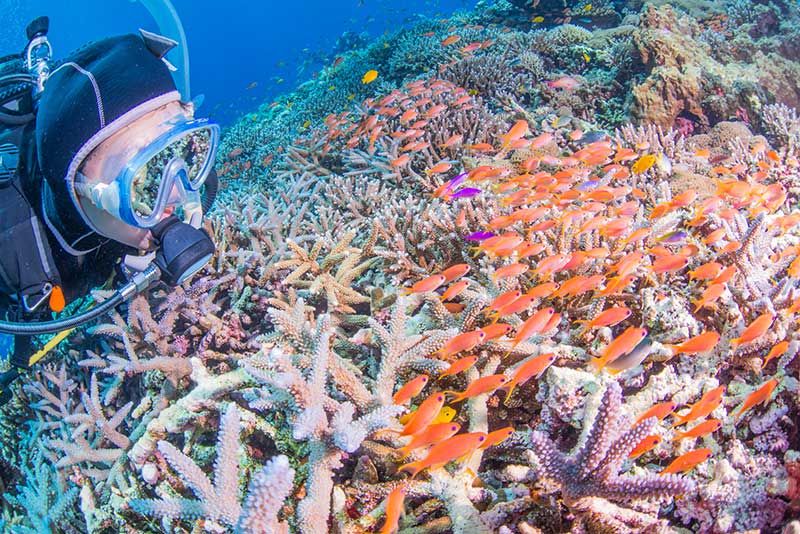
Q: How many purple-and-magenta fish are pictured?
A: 3